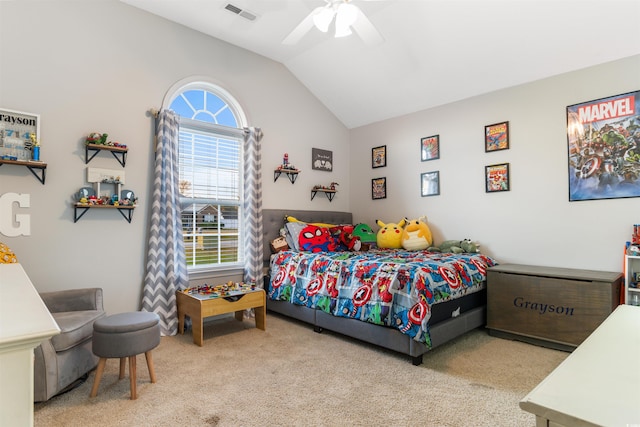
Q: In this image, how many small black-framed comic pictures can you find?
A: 6